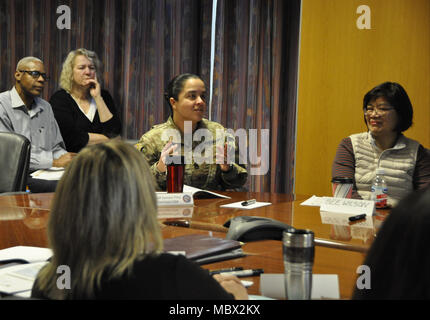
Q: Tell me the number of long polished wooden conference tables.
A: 1